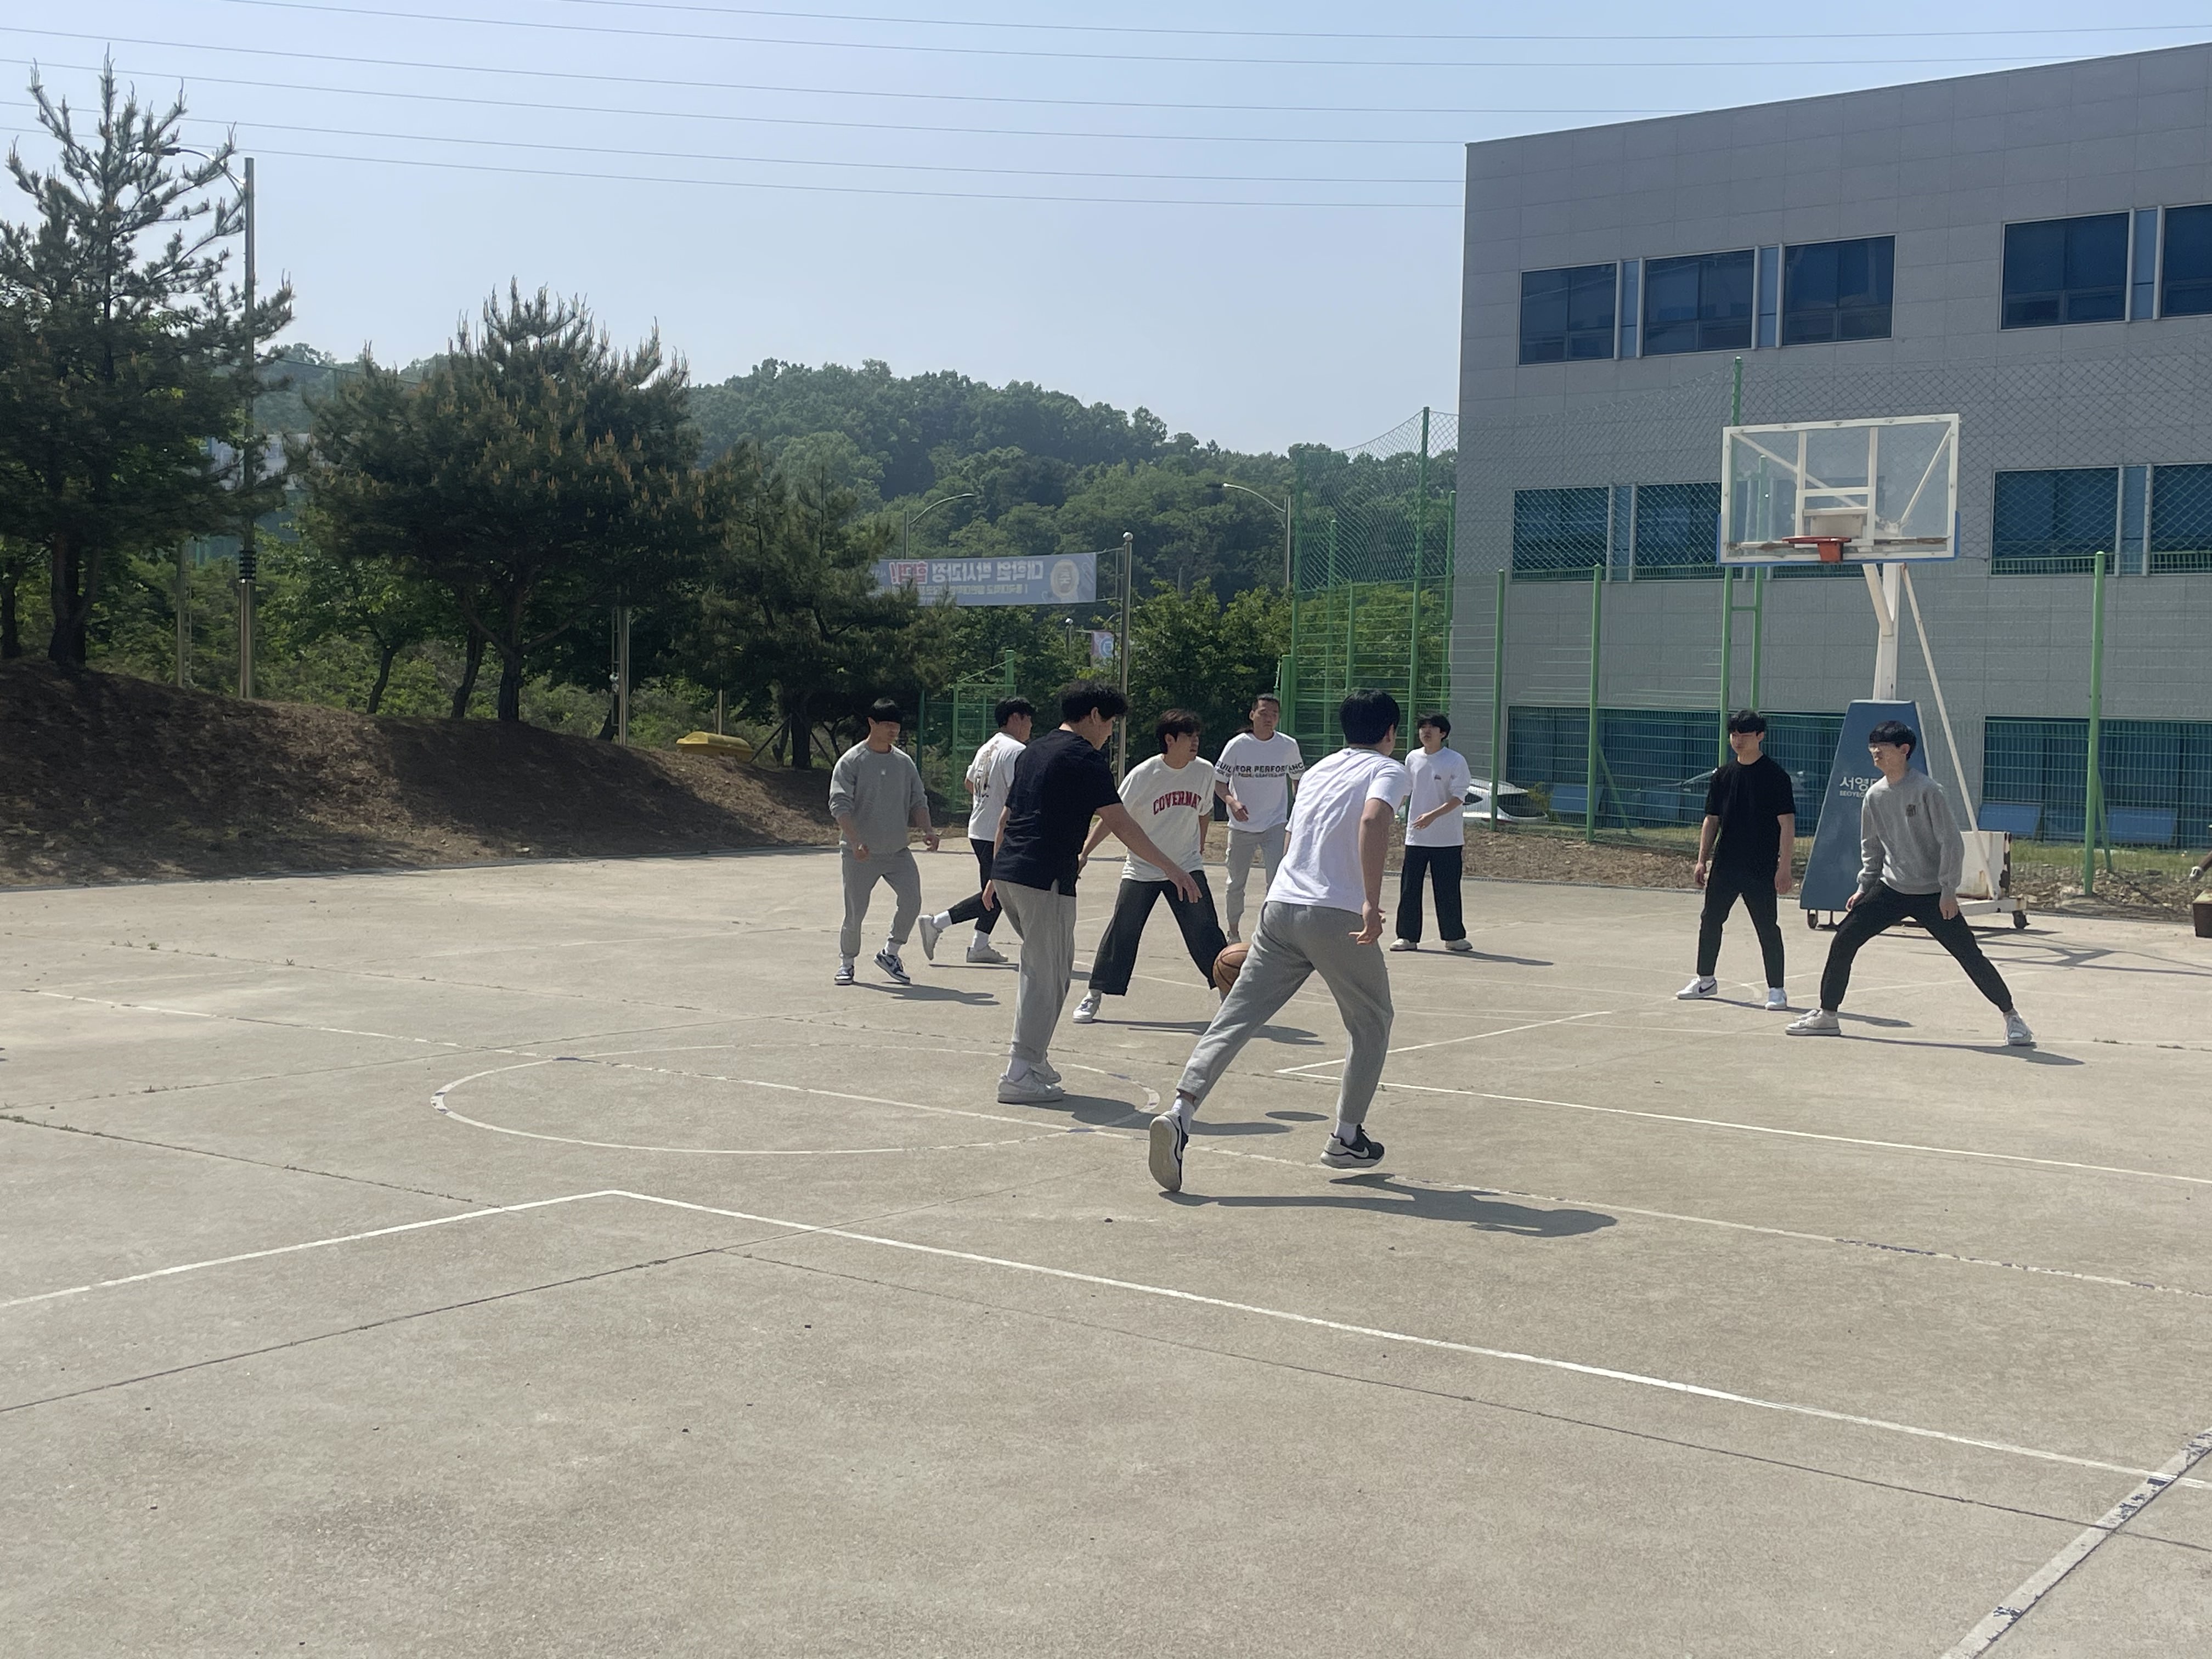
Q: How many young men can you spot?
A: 9